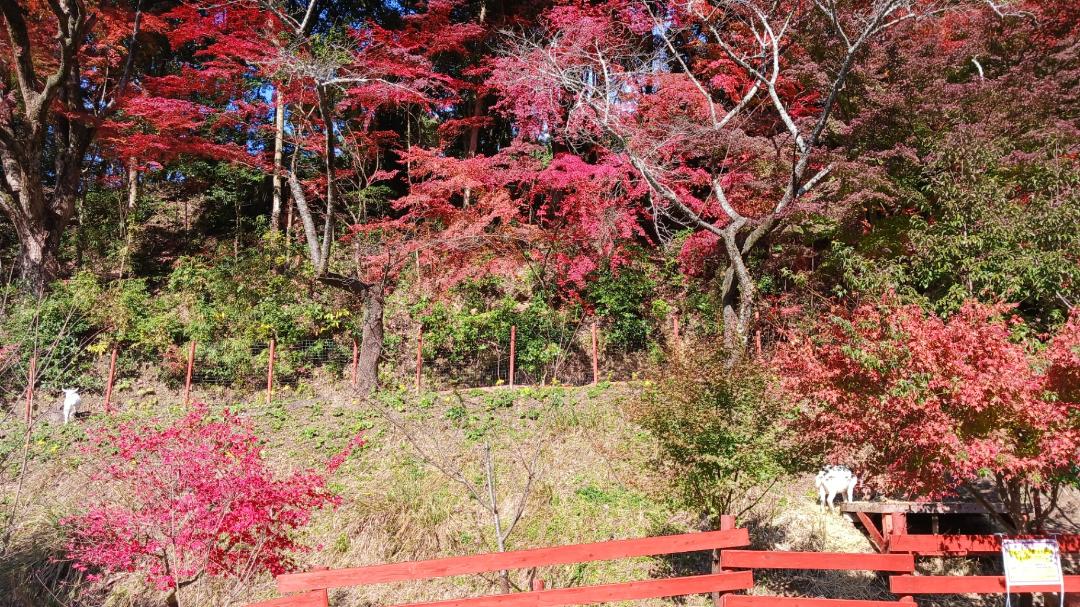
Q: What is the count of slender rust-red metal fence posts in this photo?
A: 10